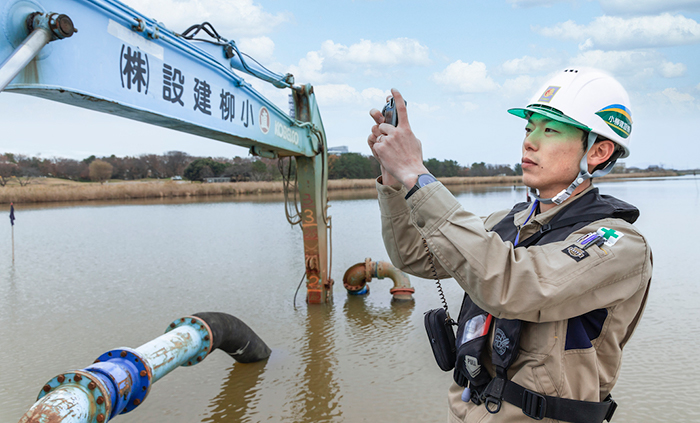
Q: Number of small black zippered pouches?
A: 1